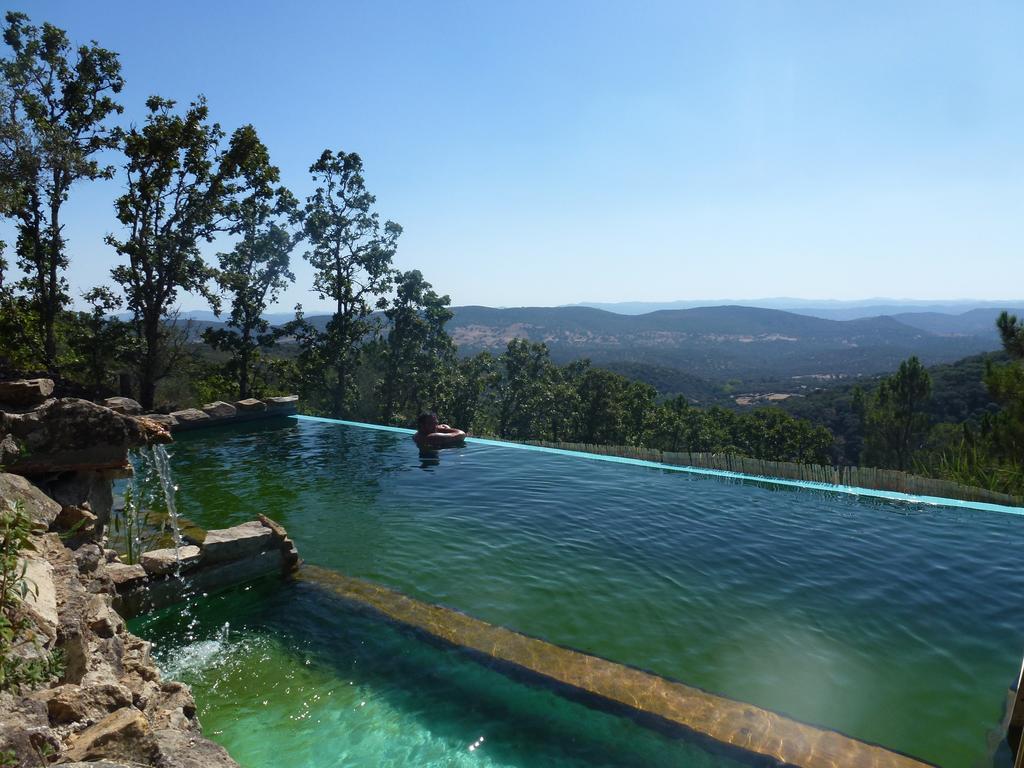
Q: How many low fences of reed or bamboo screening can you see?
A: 1